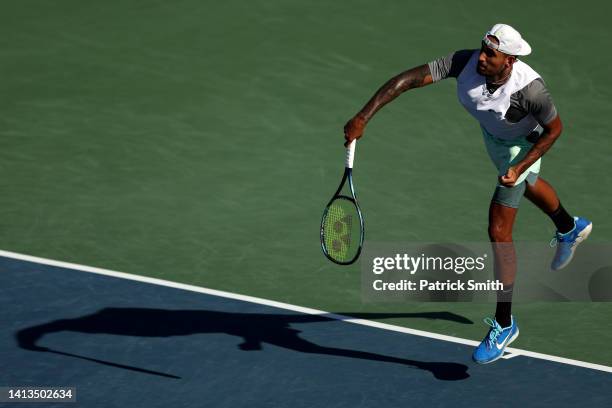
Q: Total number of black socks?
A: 2